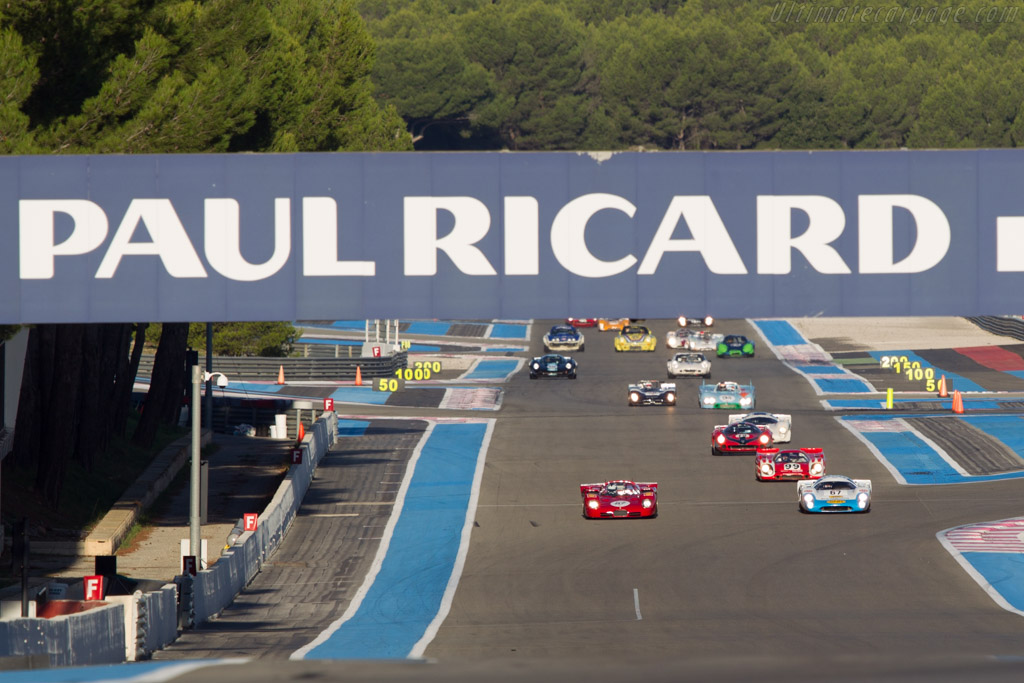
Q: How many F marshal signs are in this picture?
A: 6